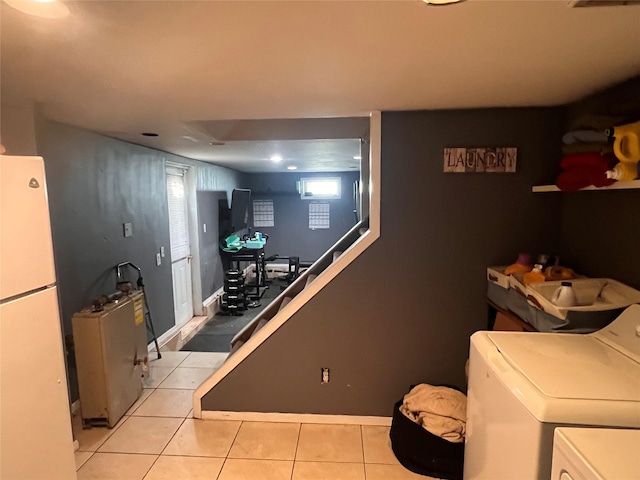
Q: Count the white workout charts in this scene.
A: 2